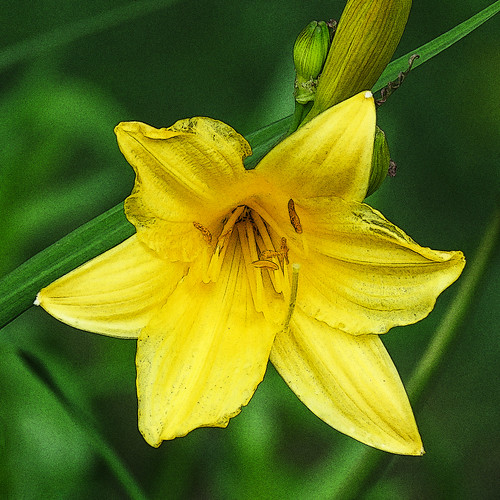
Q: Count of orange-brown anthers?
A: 5